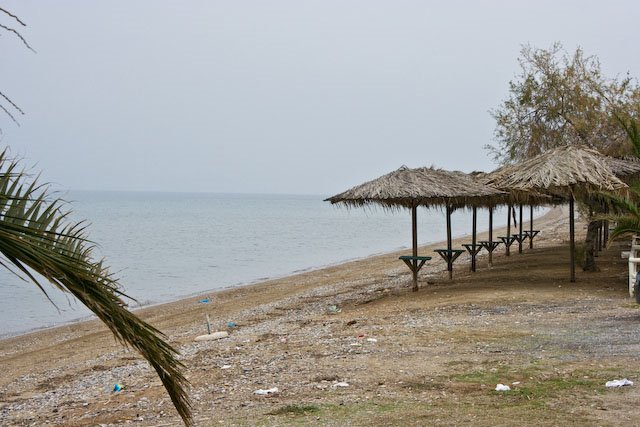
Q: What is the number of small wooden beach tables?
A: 7